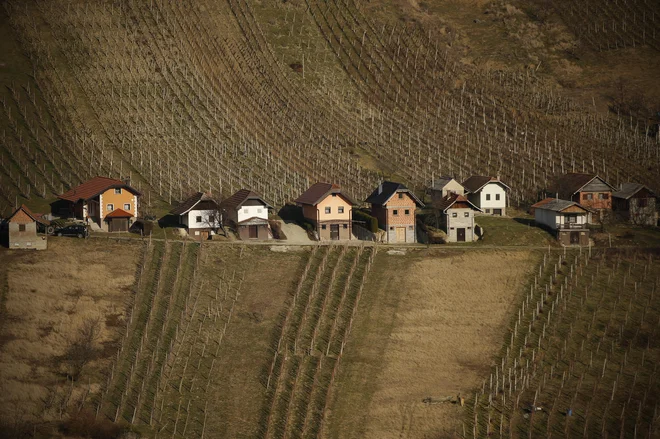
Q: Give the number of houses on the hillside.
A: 12